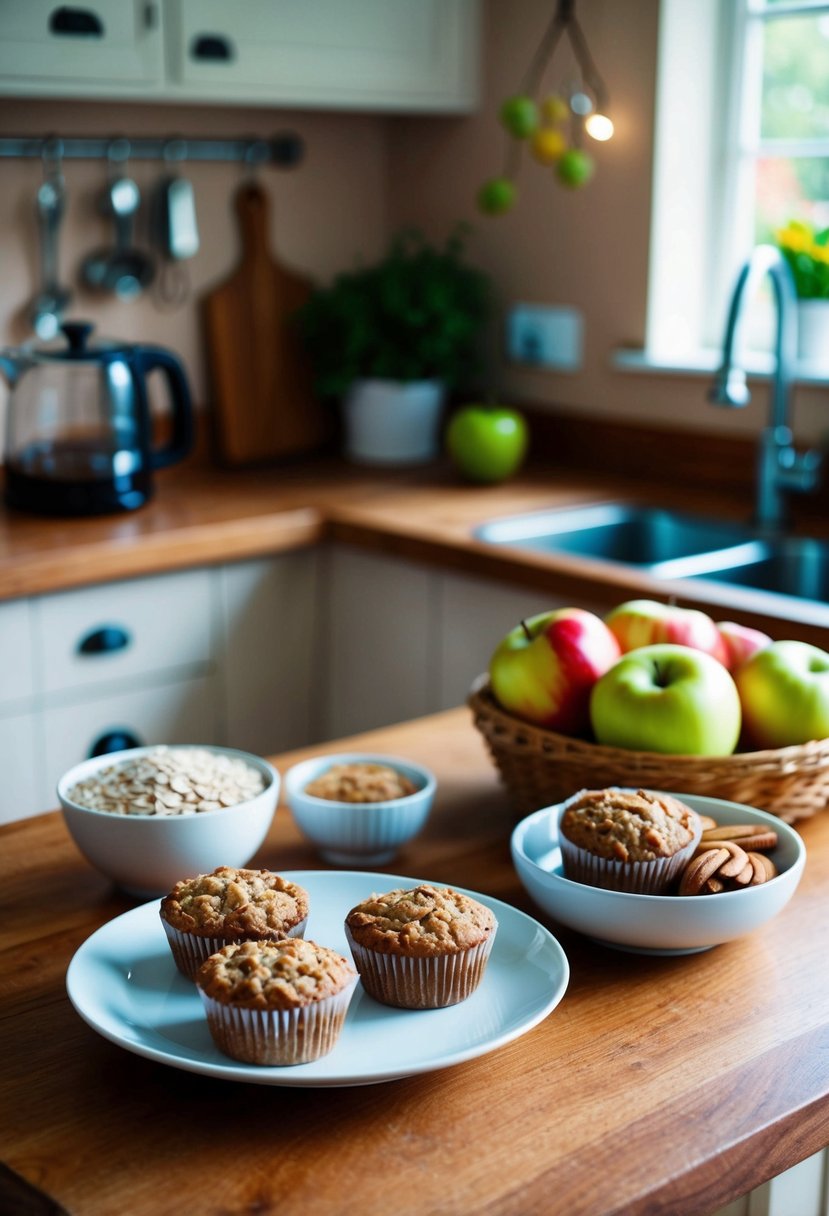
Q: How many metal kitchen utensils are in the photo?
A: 3